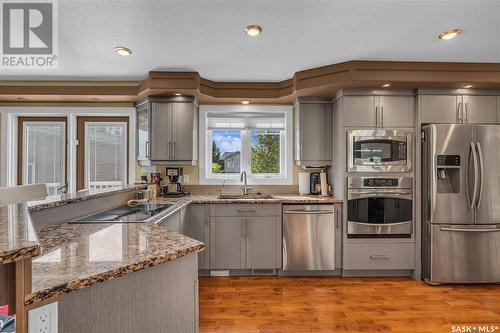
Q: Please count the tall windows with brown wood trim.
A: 2